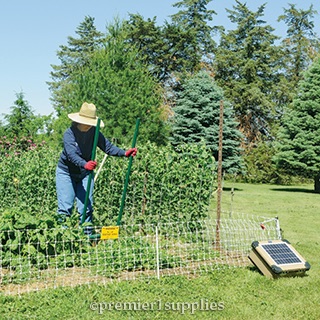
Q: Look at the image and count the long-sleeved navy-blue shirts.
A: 1